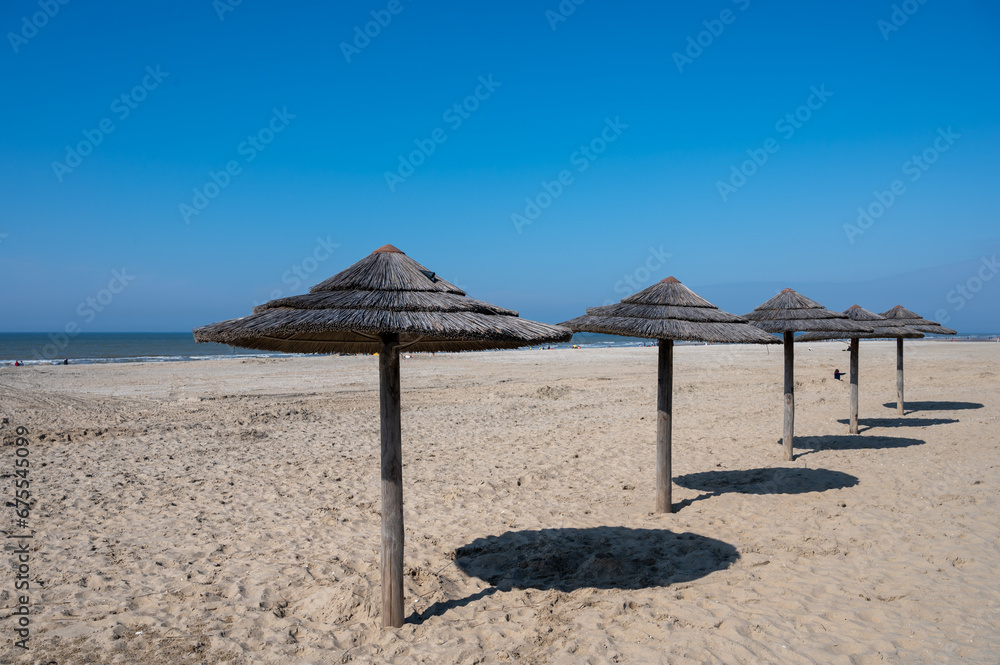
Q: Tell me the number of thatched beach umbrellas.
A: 5